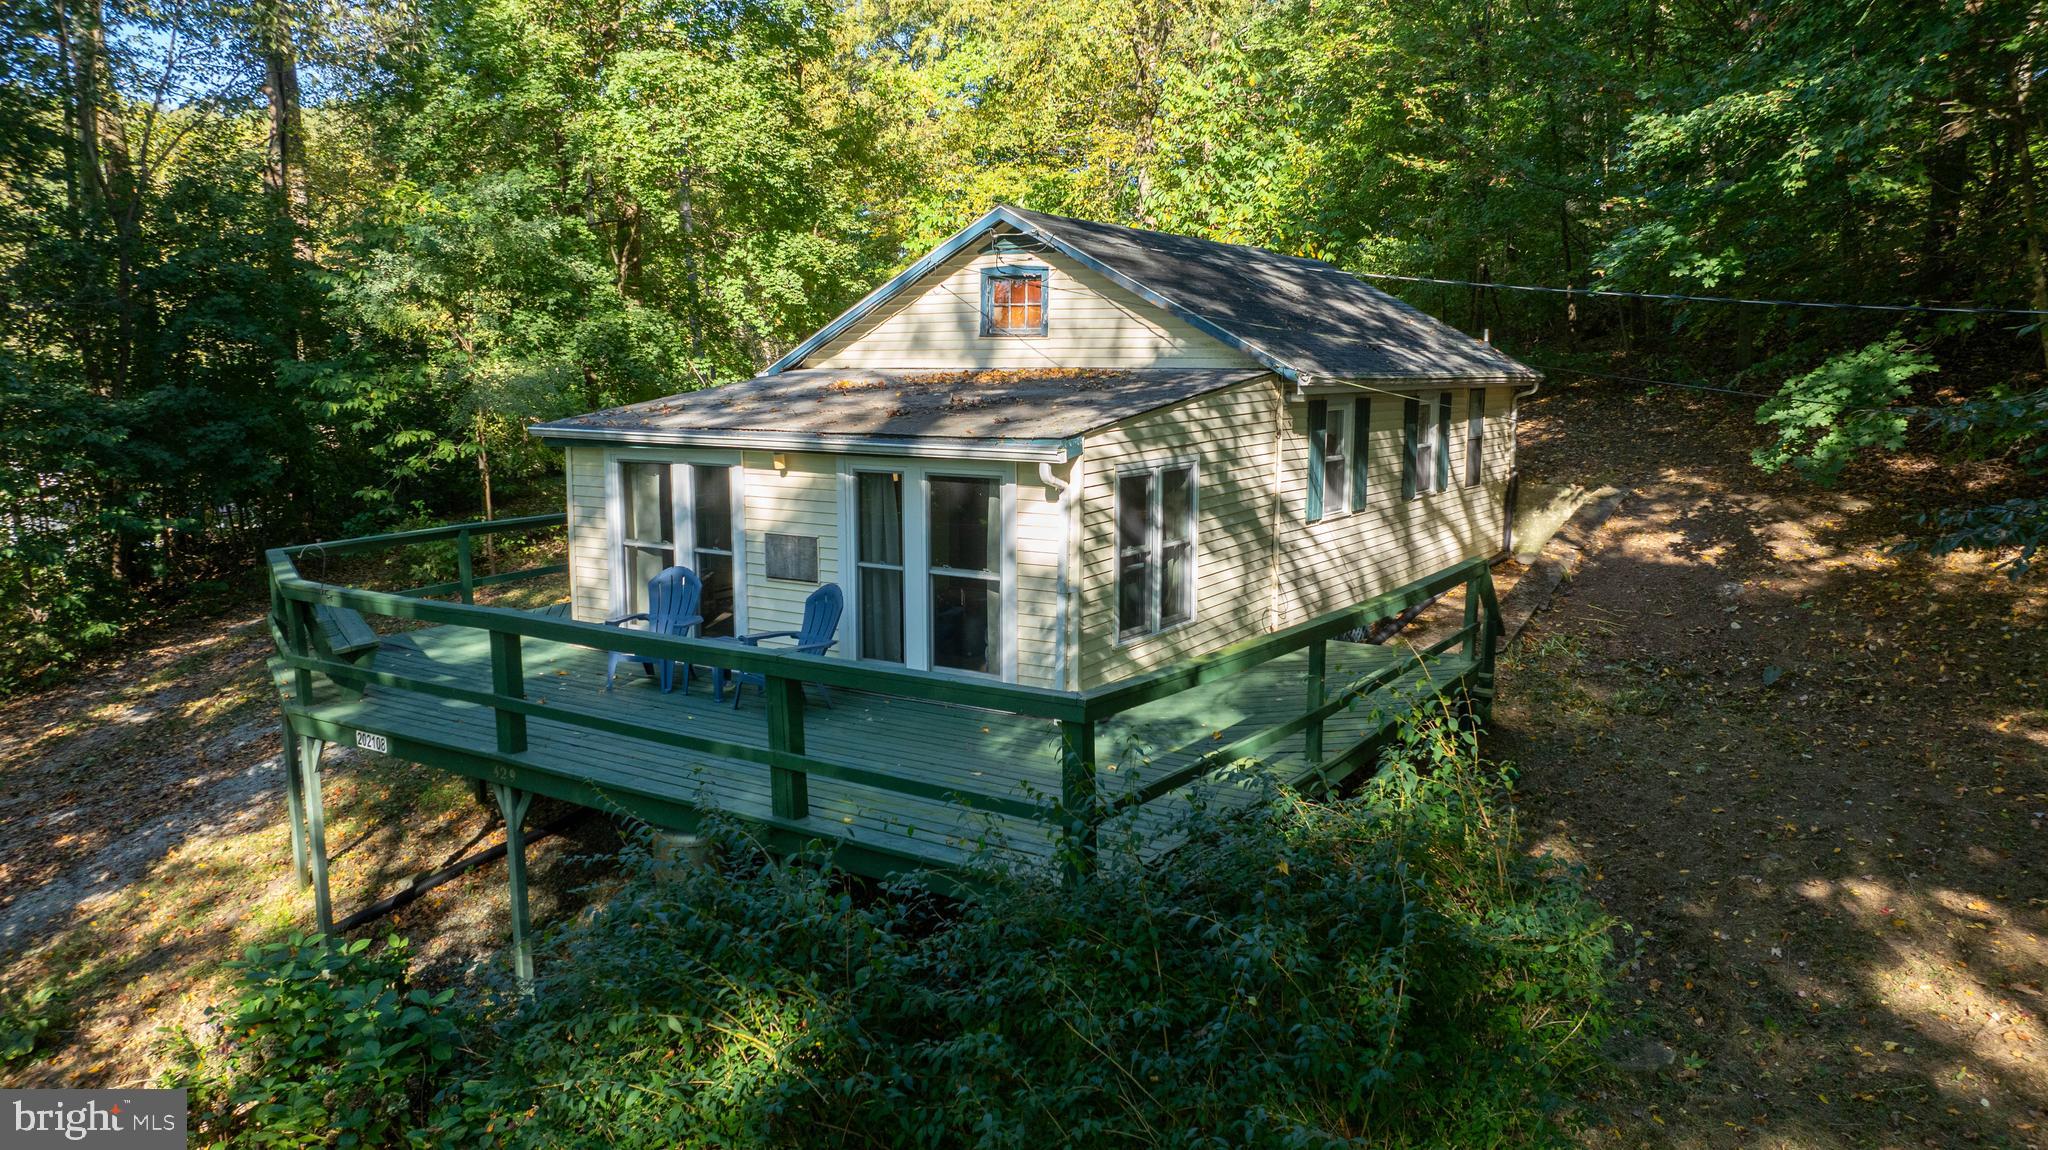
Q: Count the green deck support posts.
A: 3